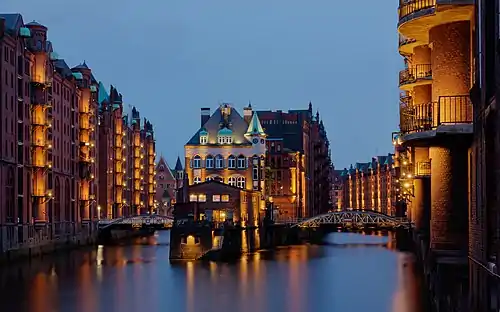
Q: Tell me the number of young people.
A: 0